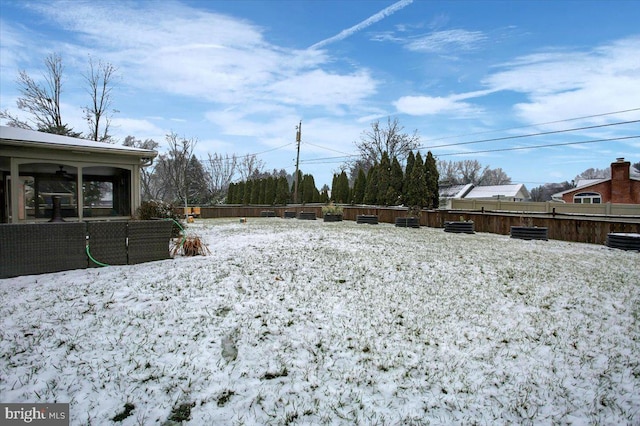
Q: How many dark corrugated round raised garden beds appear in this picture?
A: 9